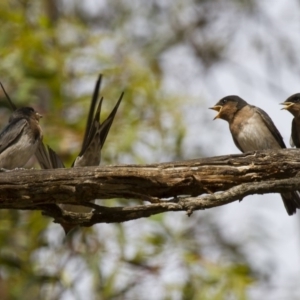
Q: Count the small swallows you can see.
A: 4